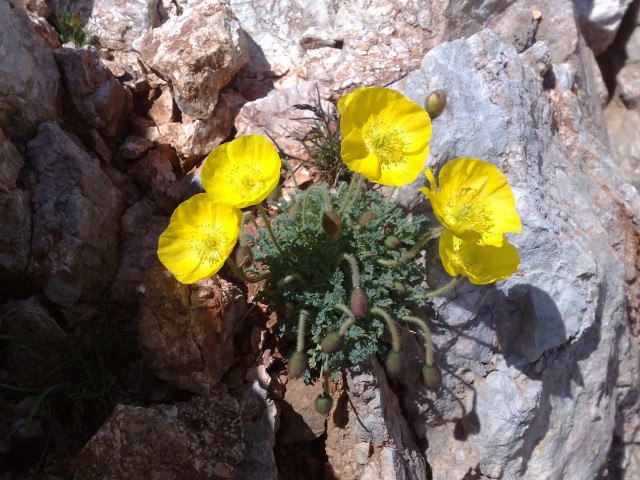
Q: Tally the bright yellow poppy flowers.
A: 5